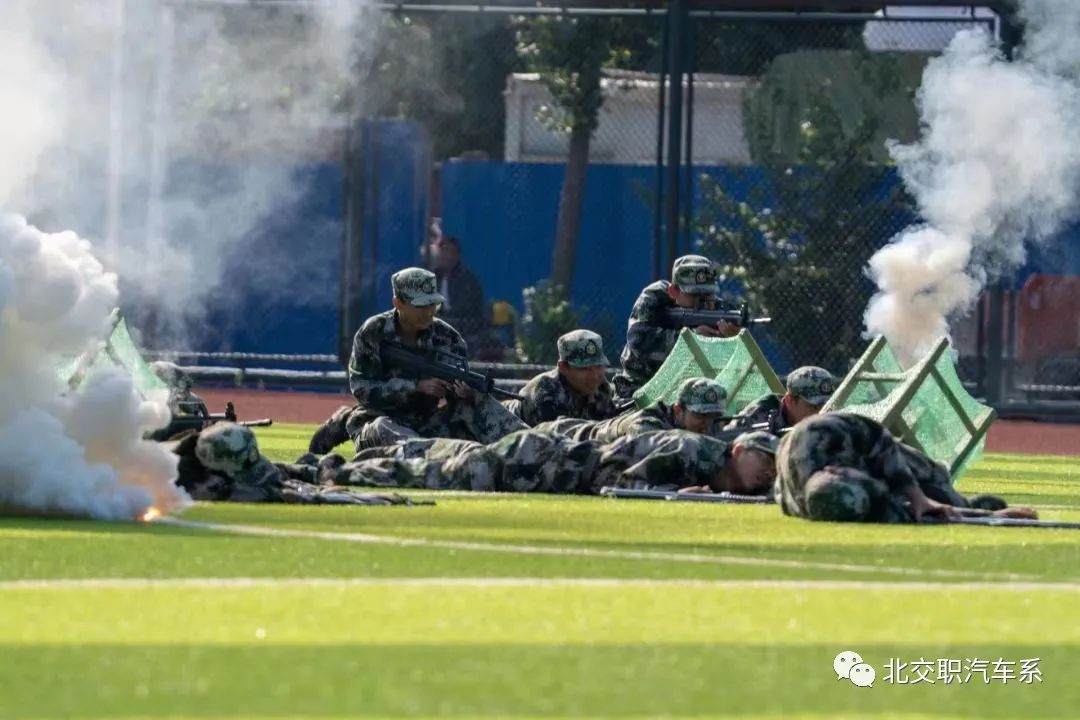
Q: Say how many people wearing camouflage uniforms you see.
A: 9